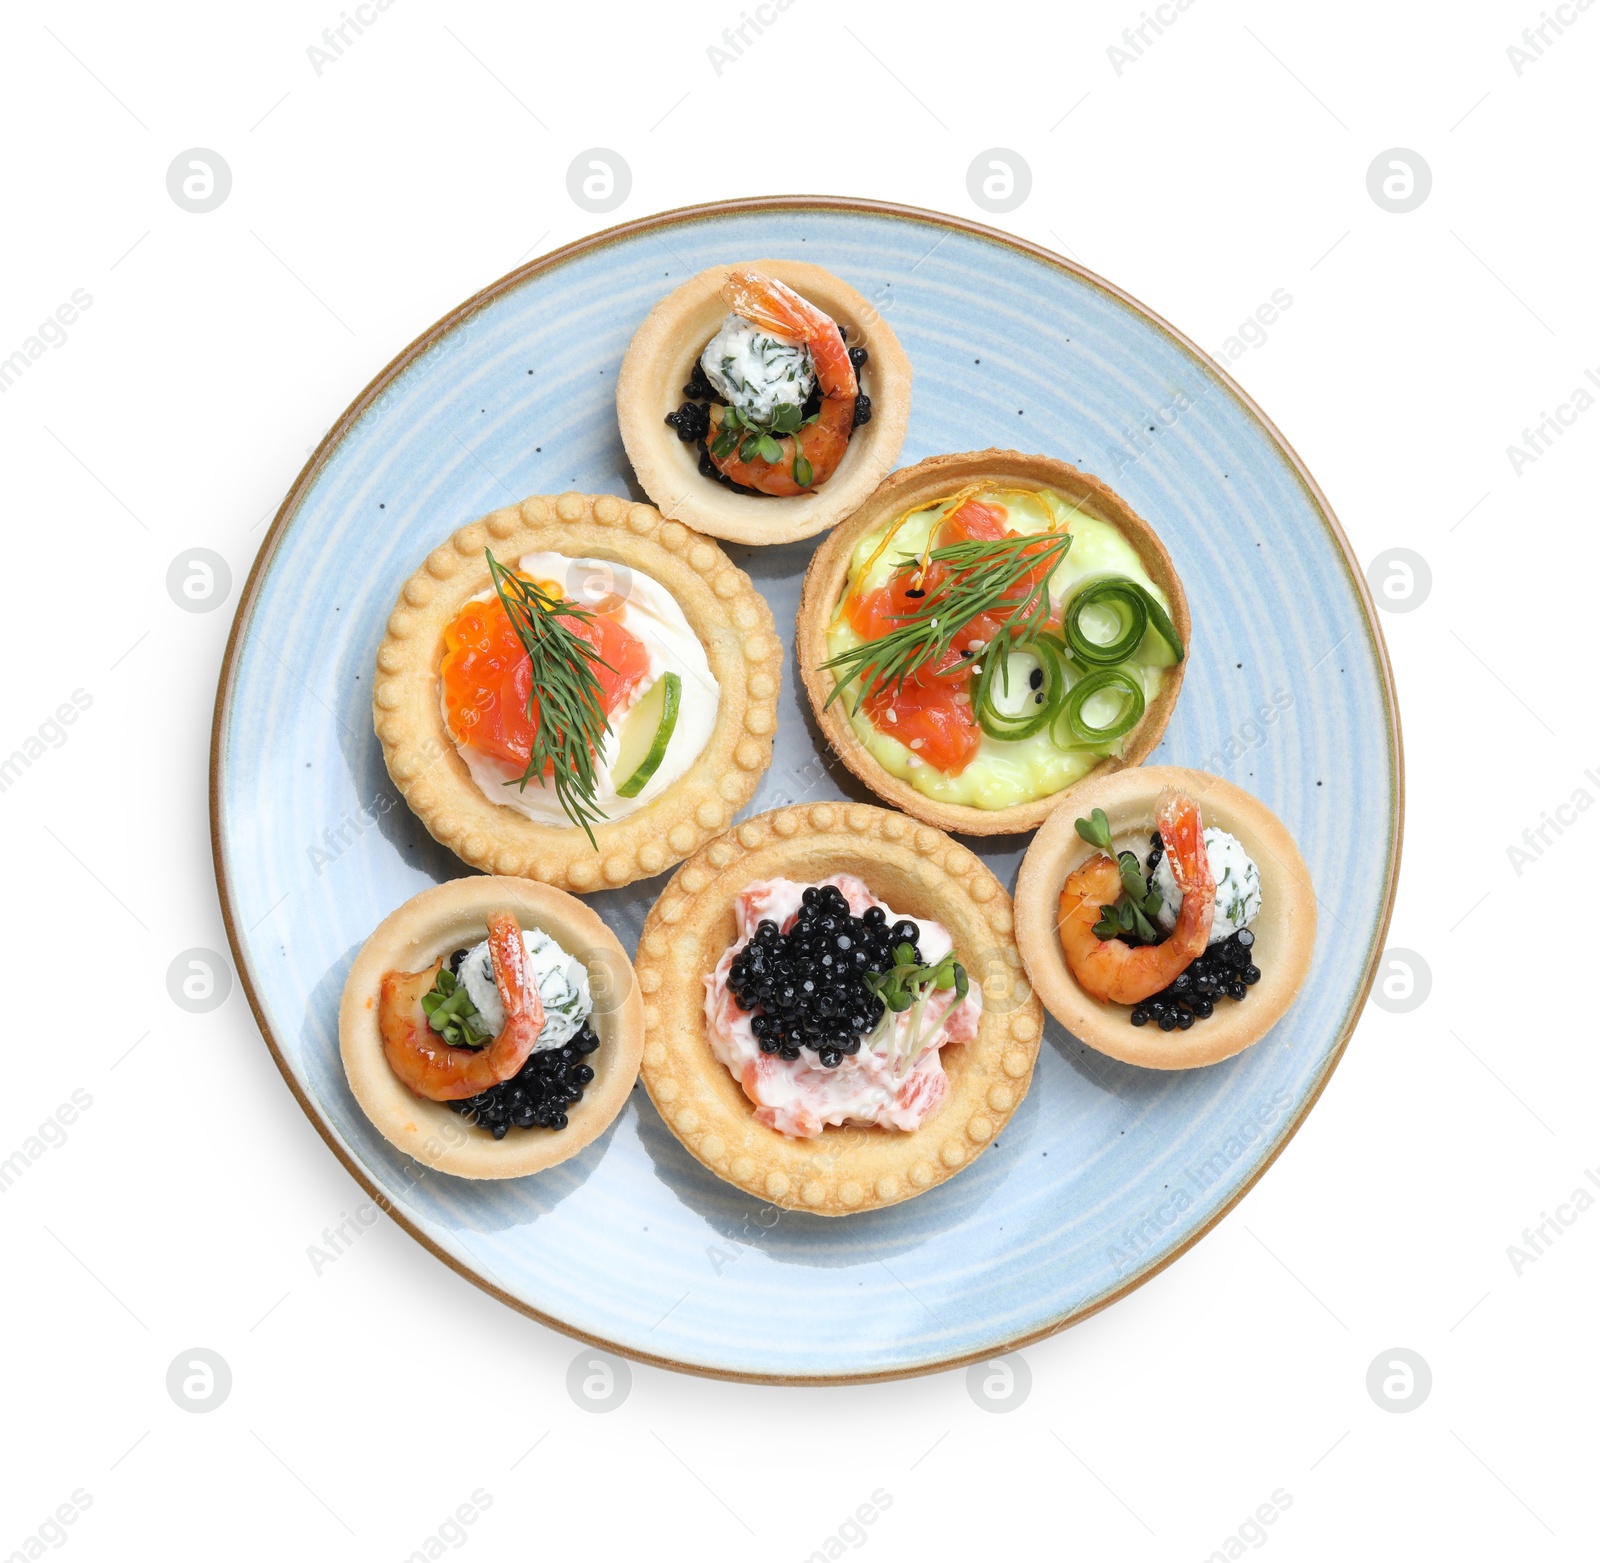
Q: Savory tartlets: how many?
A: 6